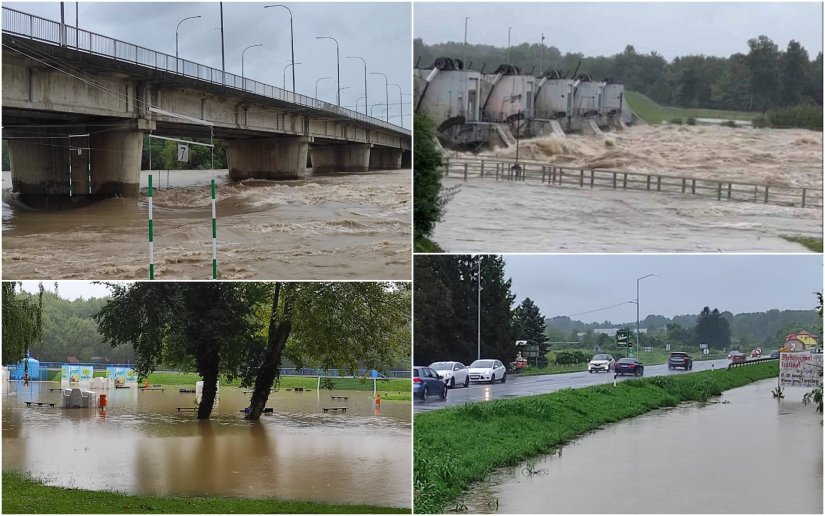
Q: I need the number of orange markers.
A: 3